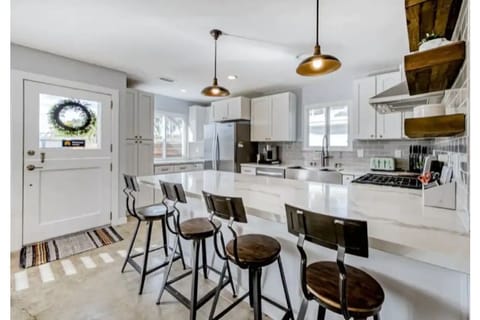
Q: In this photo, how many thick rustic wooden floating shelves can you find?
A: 3